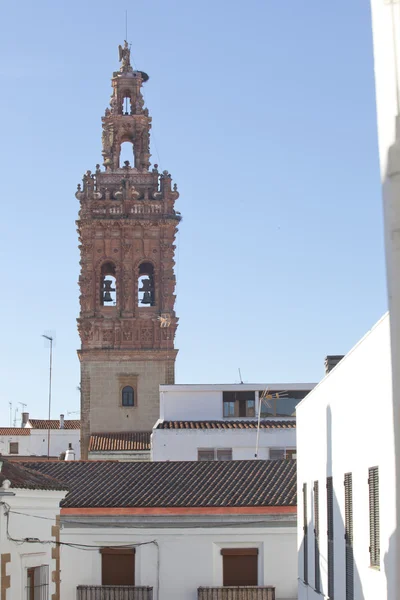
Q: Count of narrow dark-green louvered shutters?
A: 5